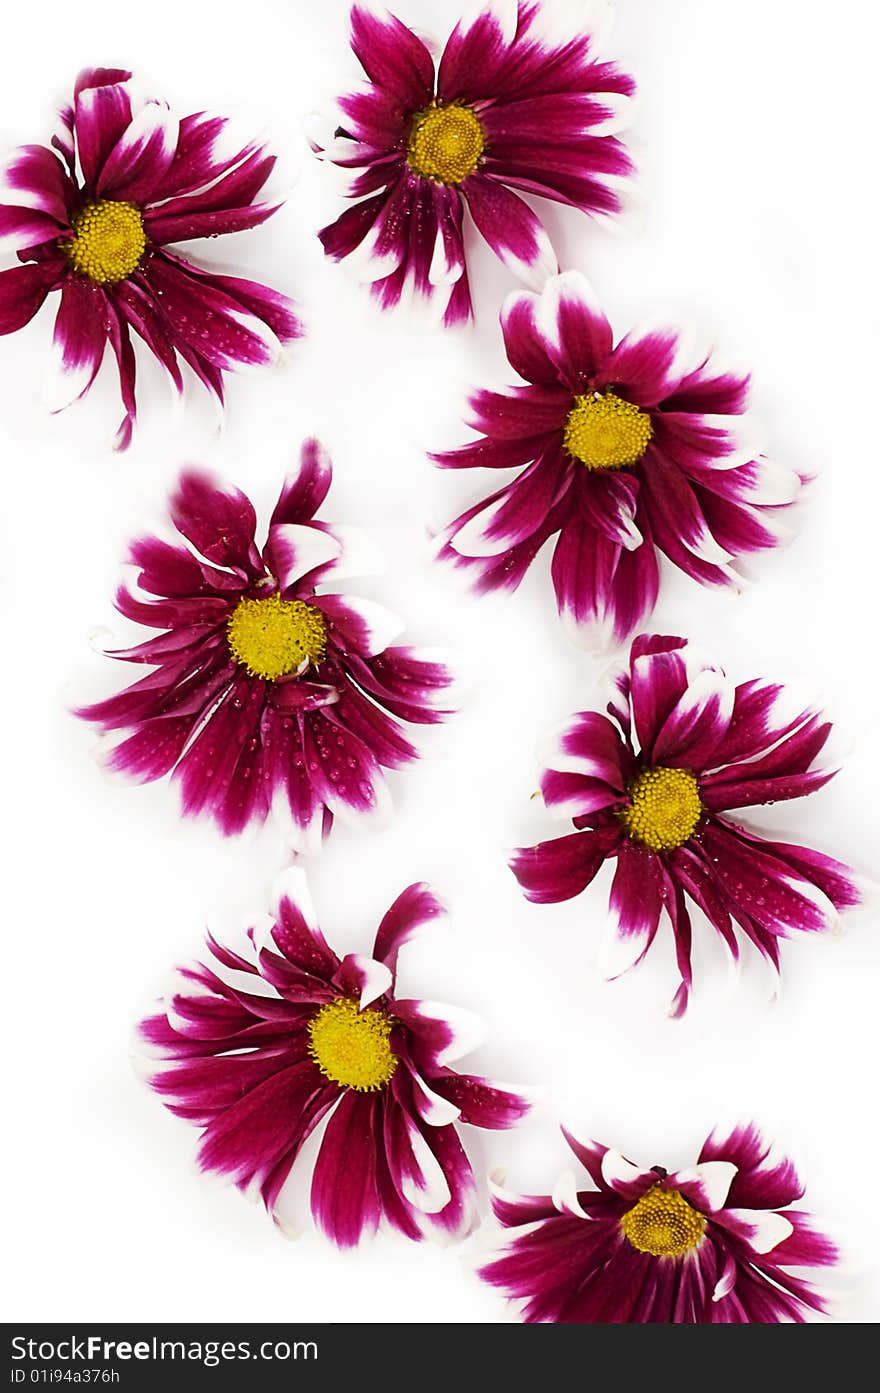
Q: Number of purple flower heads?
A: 7